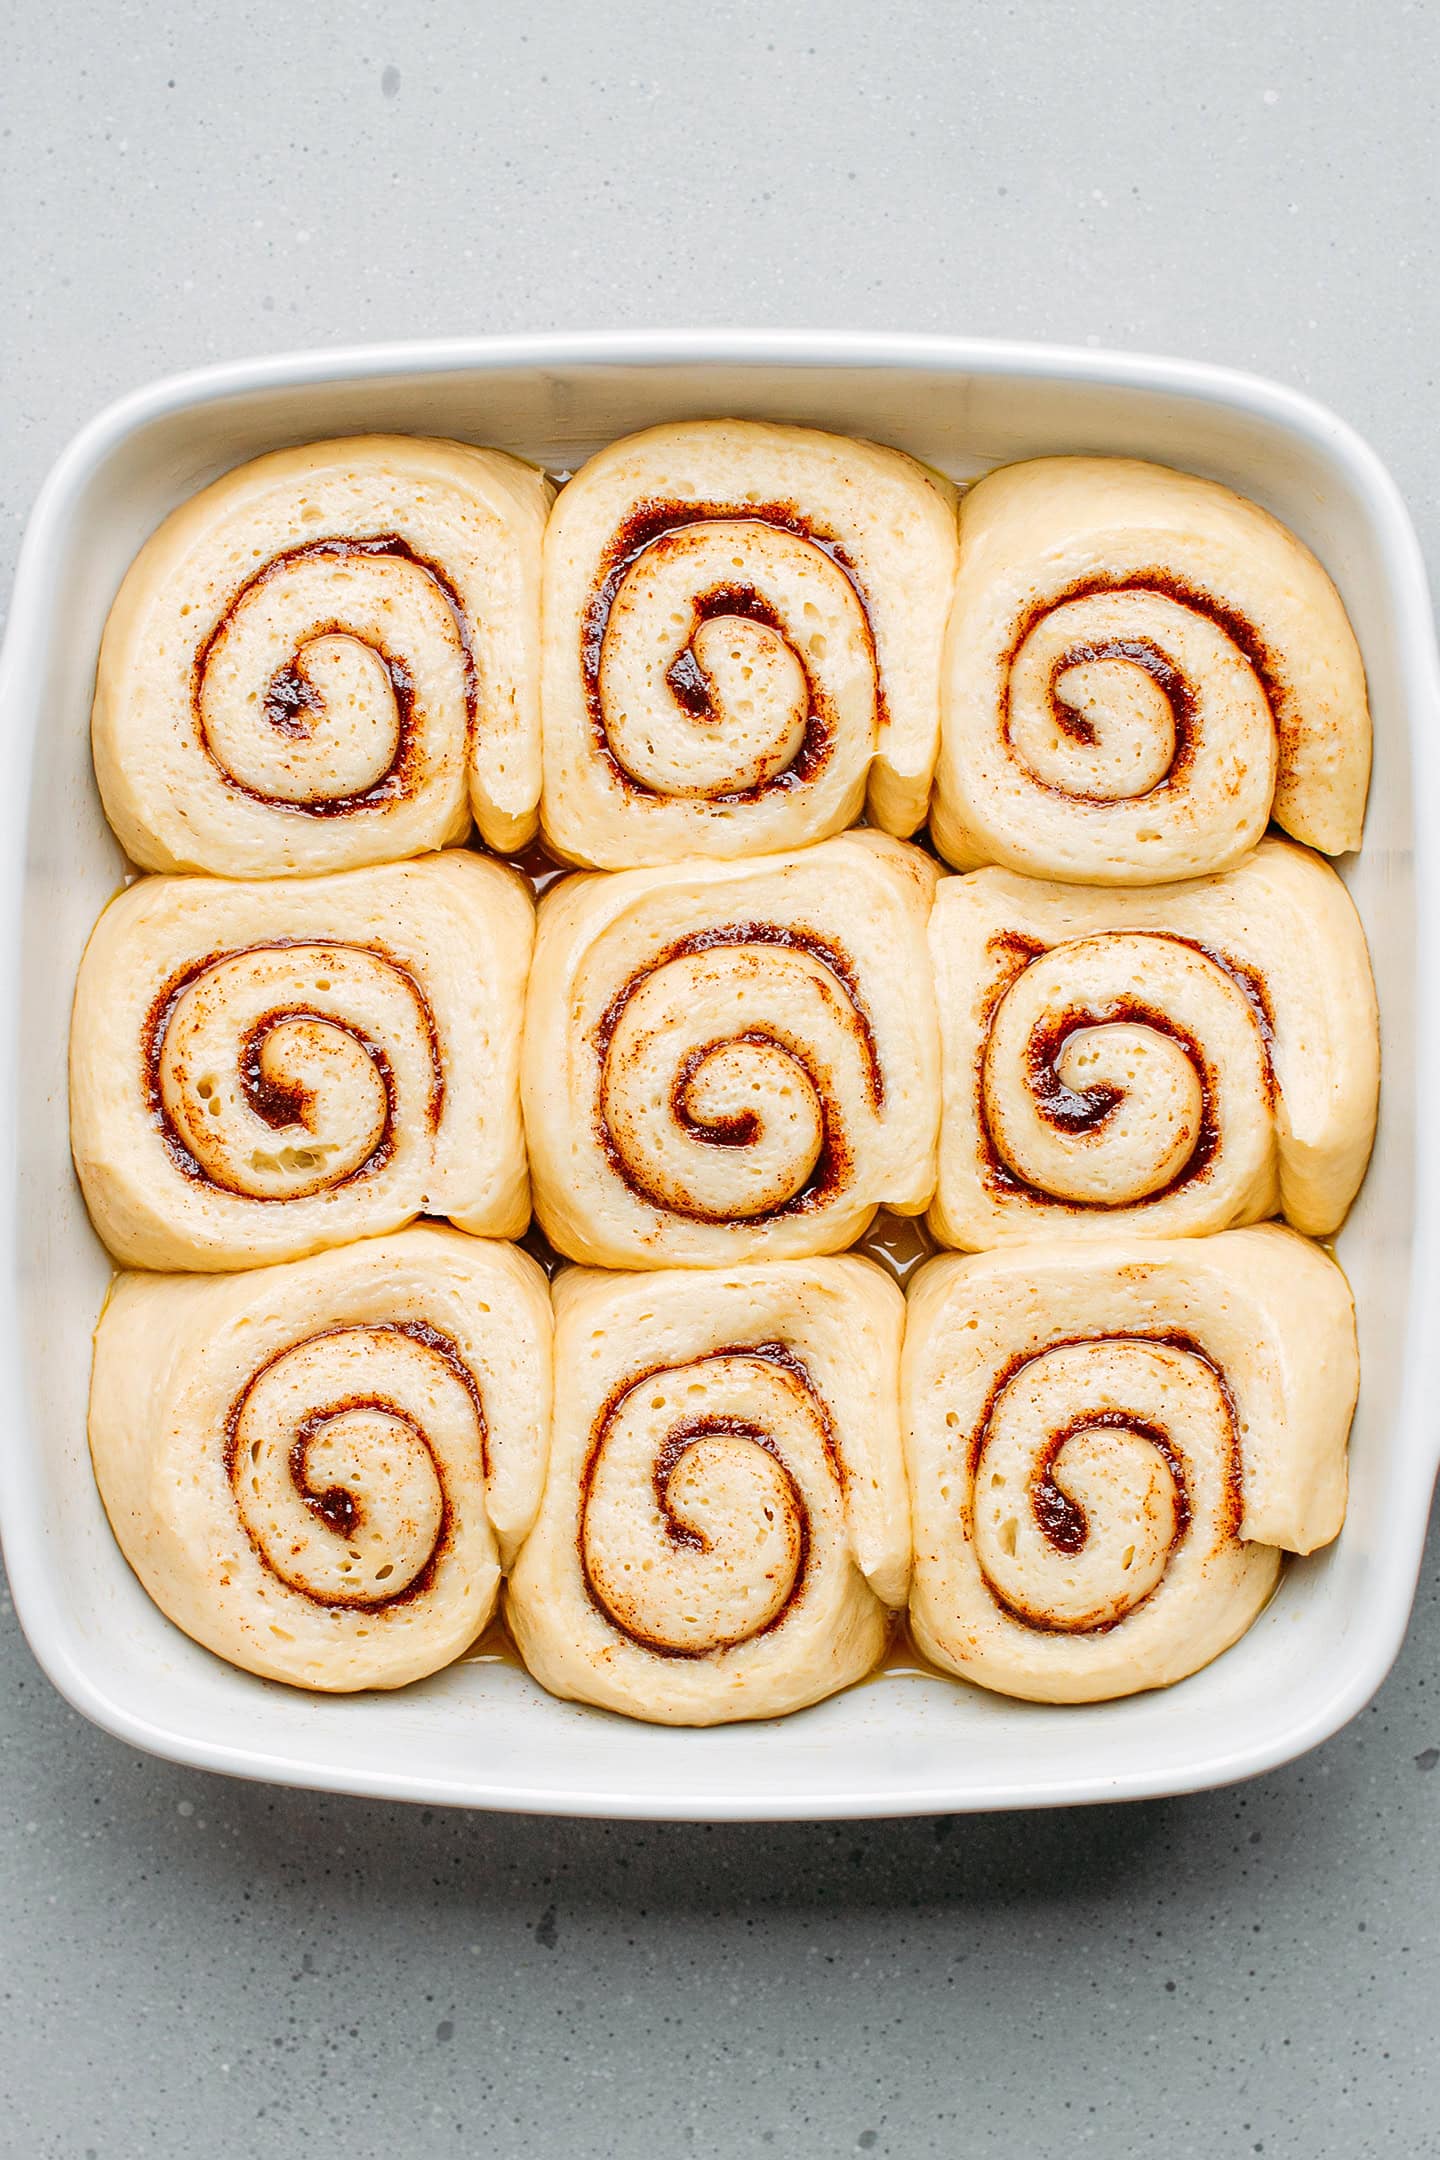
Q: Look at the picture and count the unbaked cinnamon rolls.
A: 9